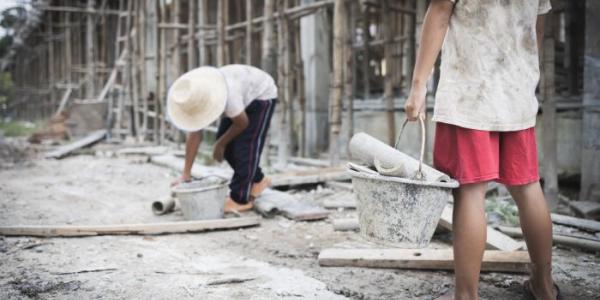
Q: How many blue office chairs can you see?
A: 0